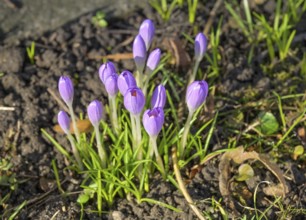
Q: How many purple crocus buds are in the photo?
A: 14